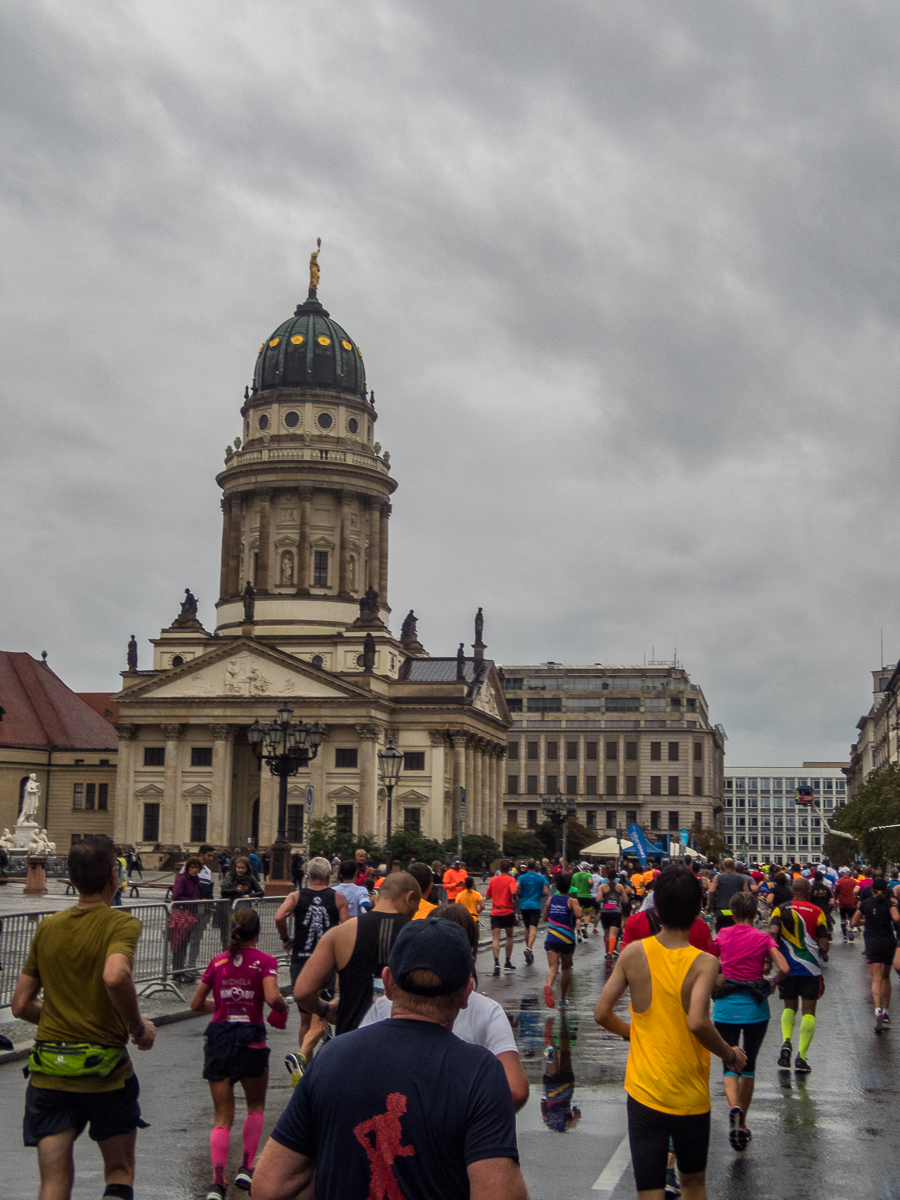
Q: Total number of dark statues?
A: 8